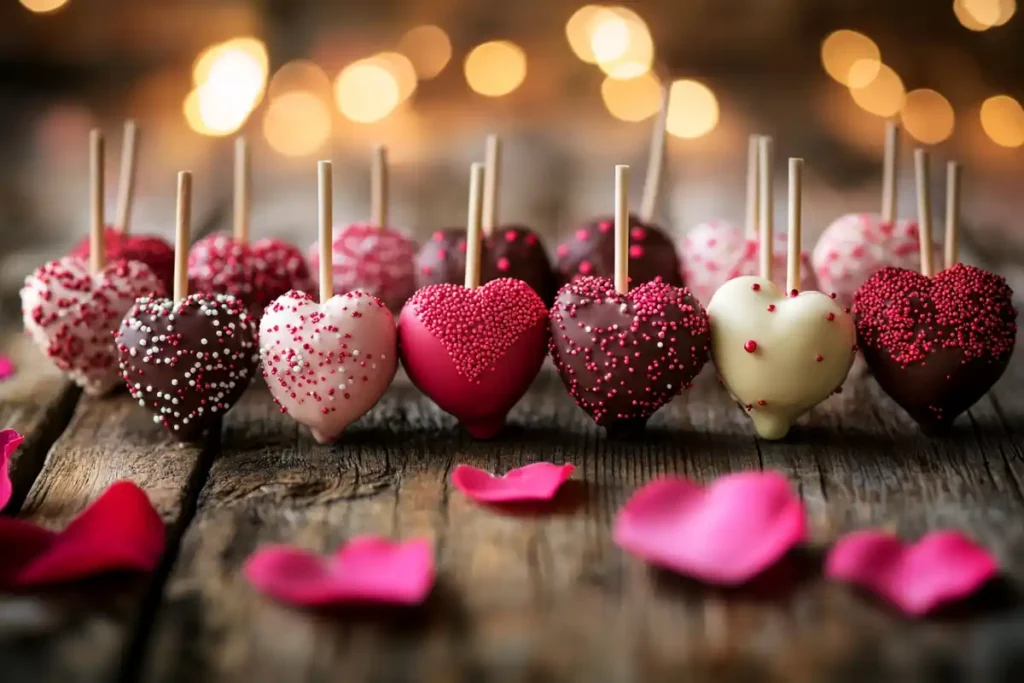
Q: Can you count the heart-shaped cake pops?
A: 14